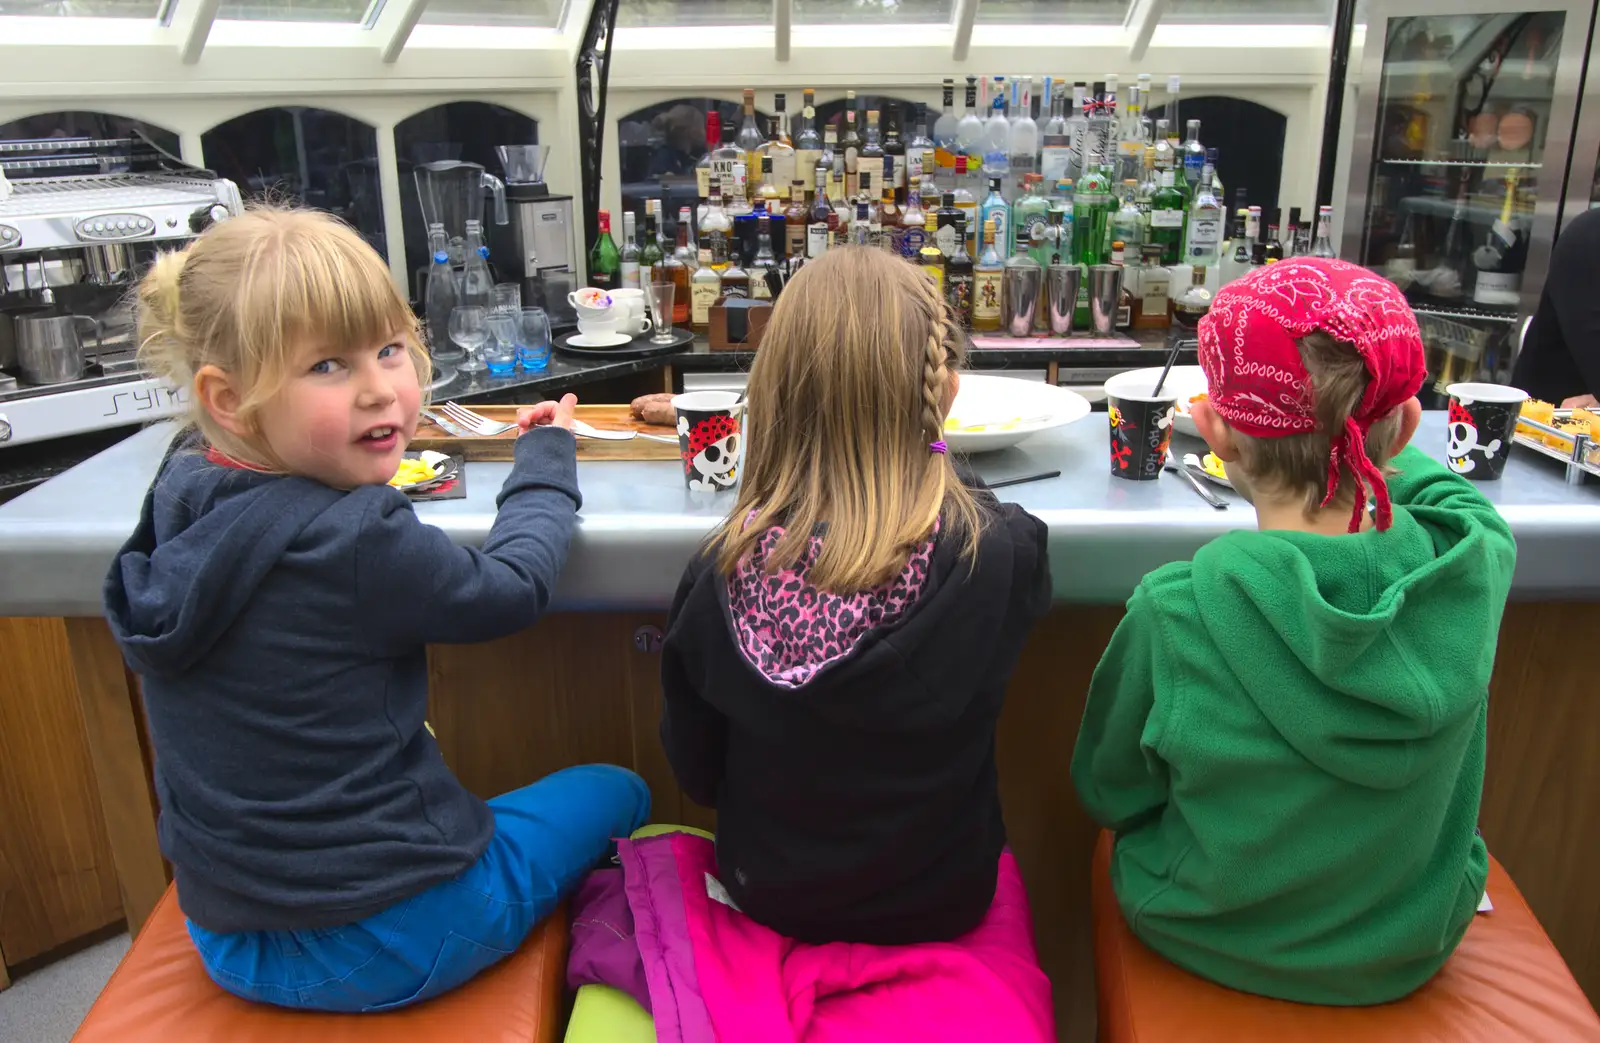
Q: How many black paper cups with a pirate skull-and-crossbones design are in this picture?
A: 3